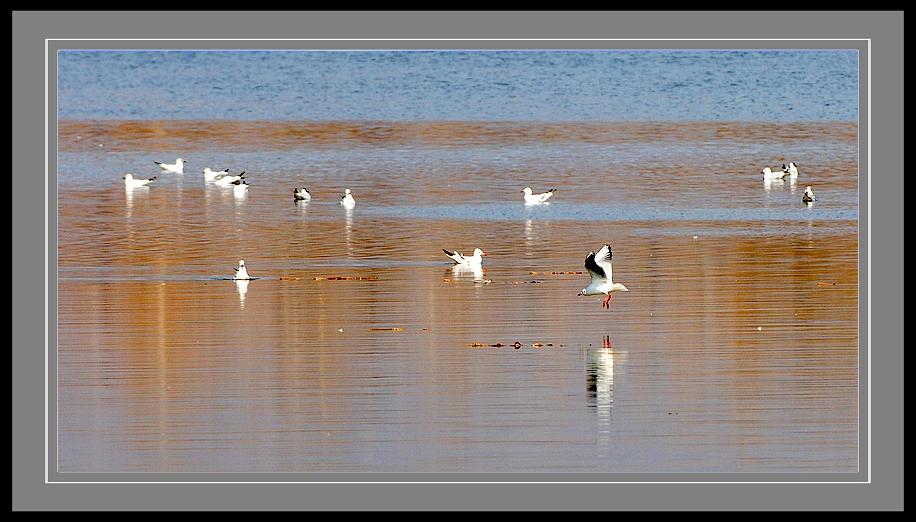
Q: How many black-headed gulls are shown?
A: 14